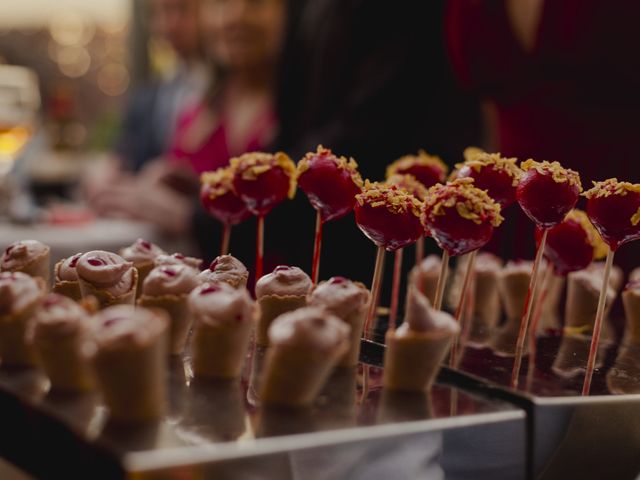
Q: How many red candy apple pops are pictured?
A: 11